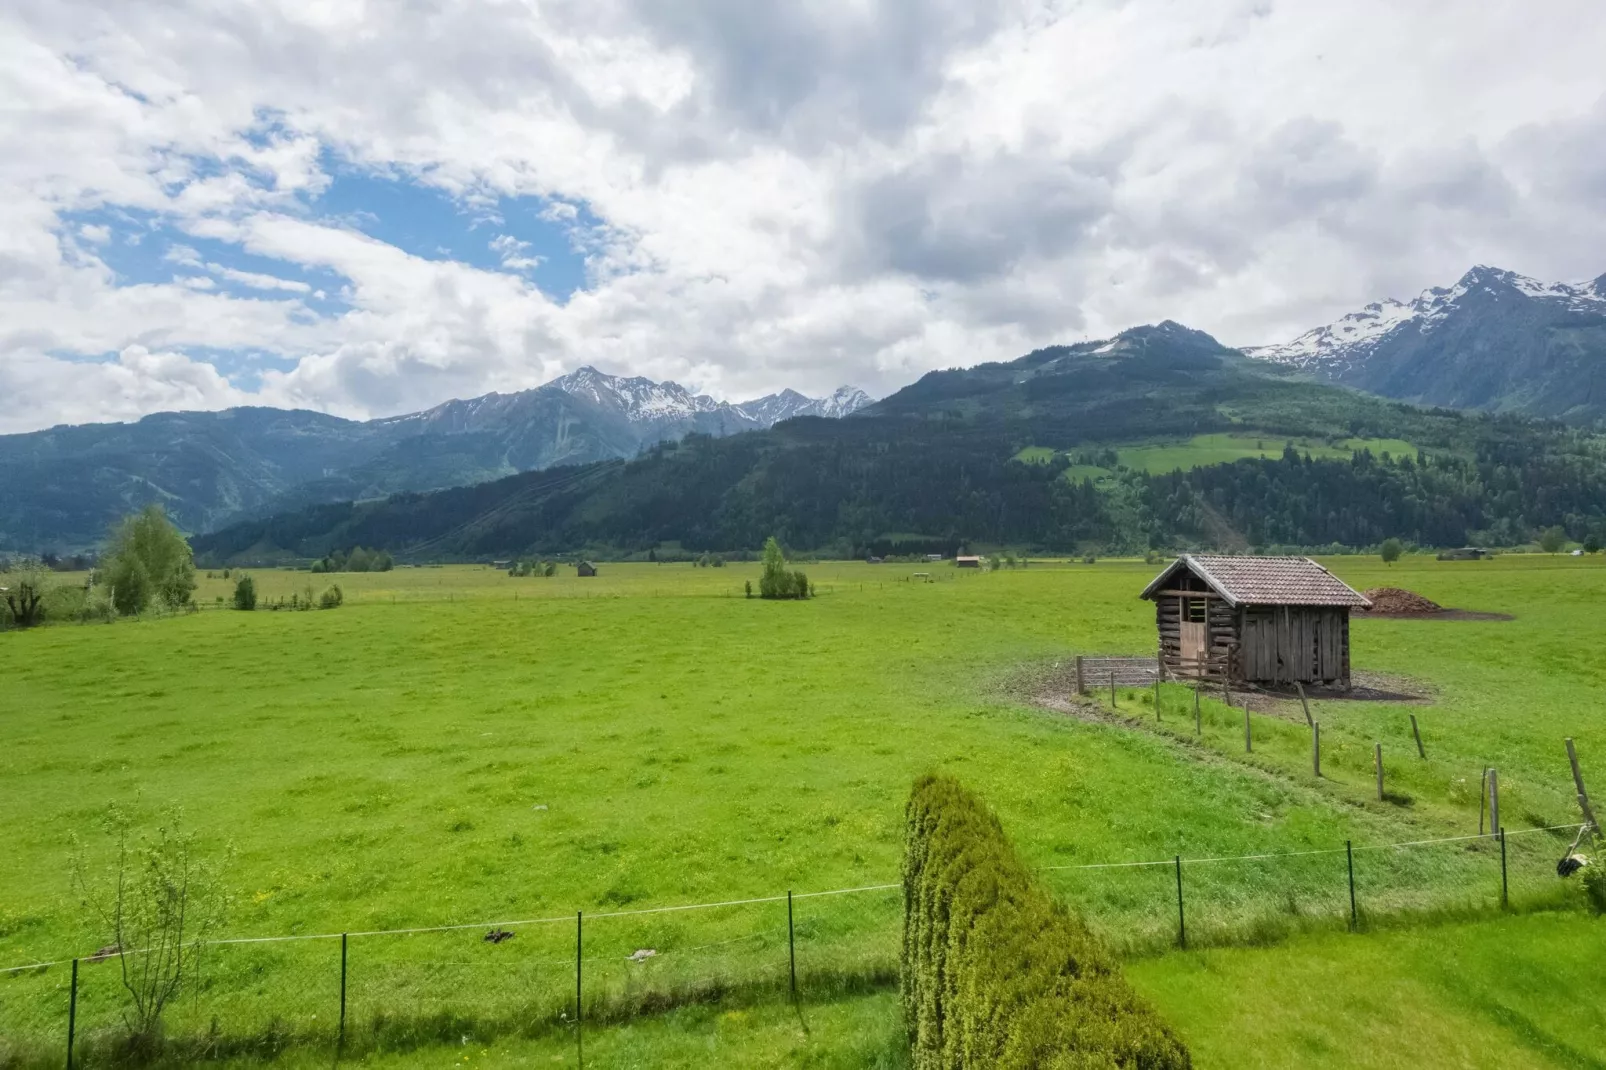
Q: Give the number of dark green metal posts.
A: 7